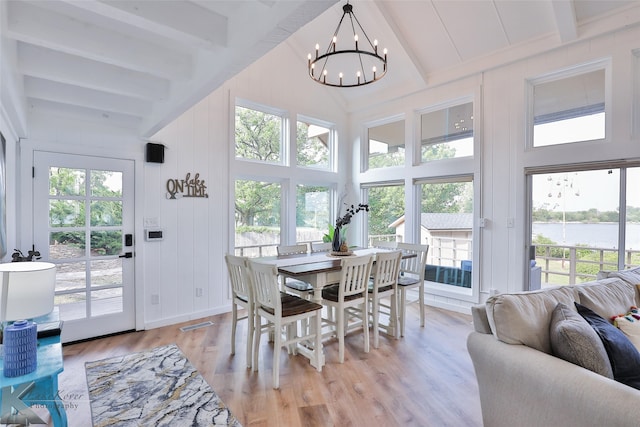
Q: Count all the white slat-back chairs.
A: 8